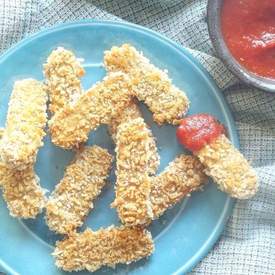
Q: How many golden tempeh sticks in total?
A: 11